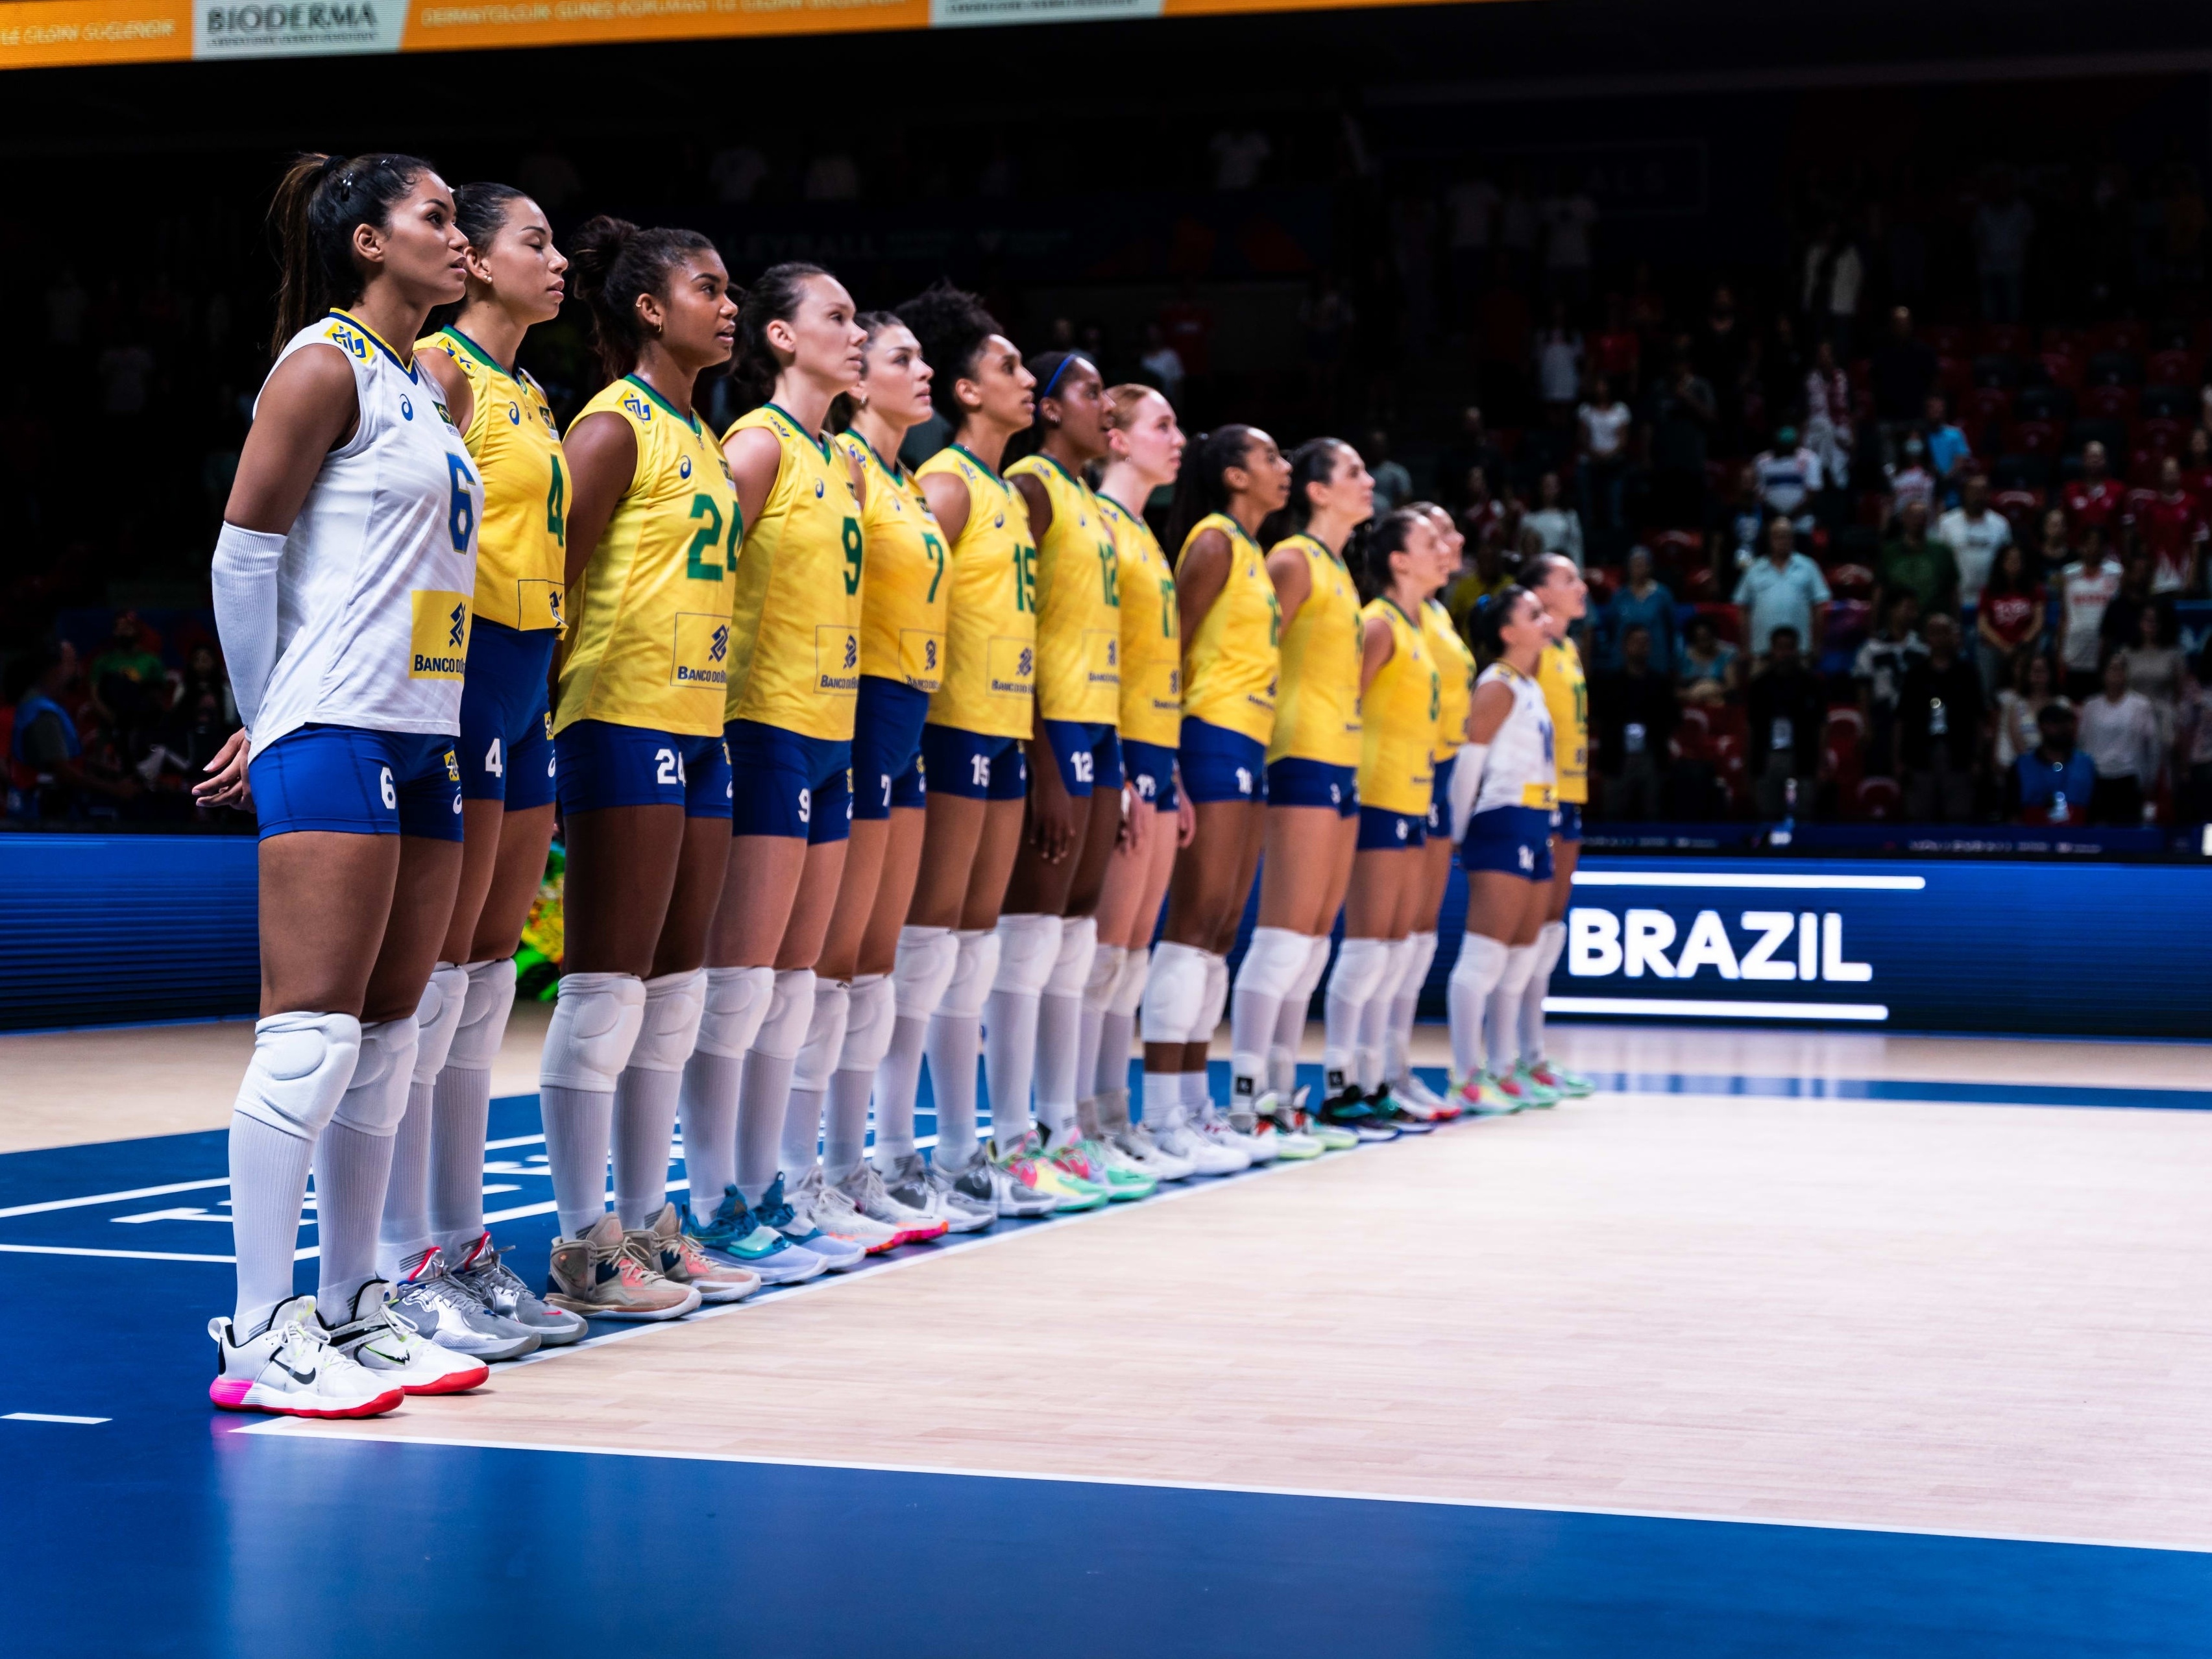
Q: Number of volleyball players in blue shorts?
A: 14